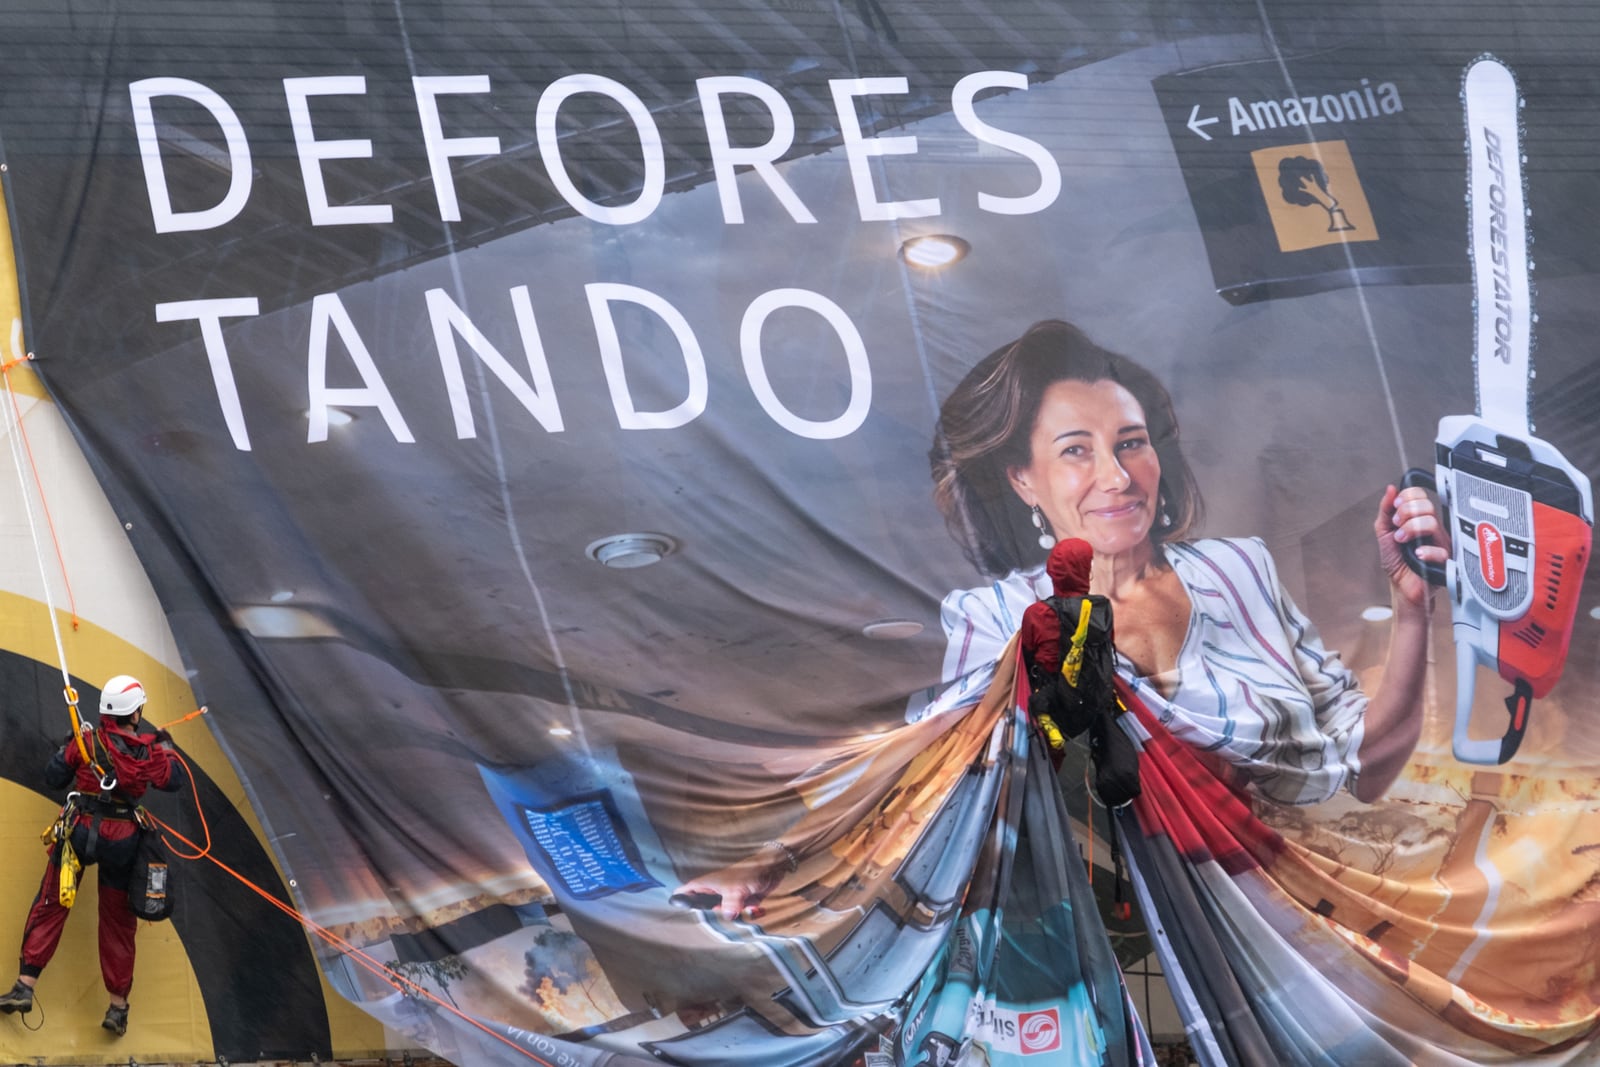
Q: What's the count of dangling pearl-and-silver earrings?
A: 2